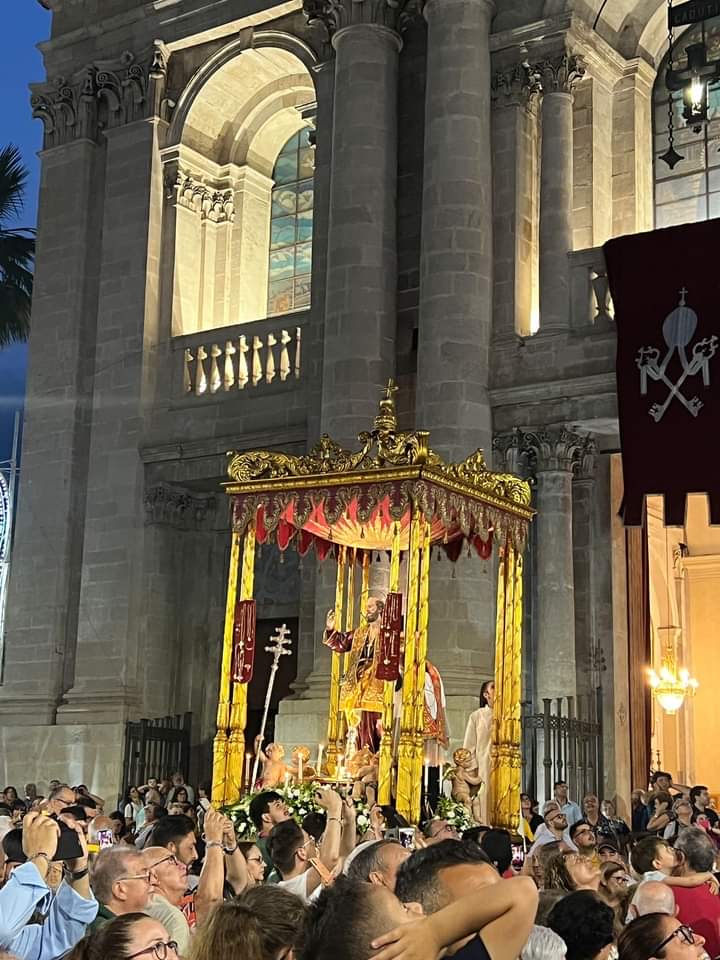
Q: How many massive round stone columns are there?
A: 2